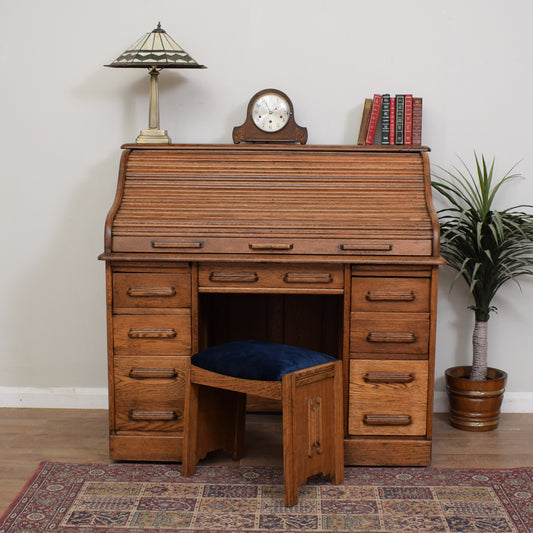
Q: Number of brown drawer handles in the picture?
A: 13